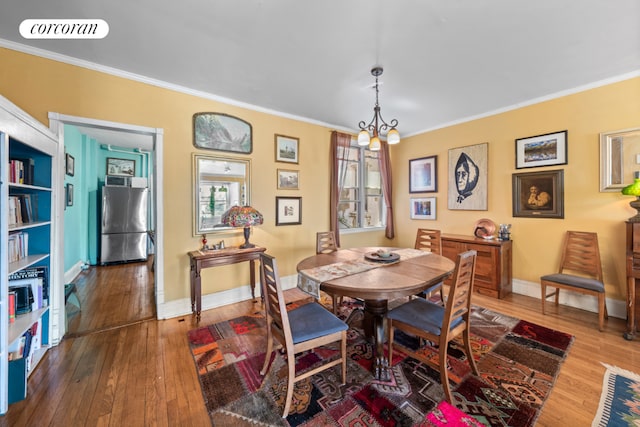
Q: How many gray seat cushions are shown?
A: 1